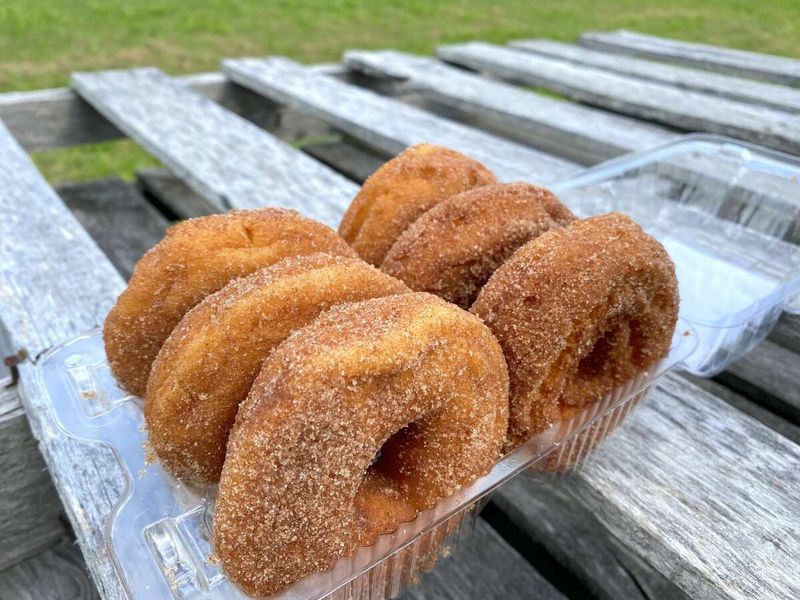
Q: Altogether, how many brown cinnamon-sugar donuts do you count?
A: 6